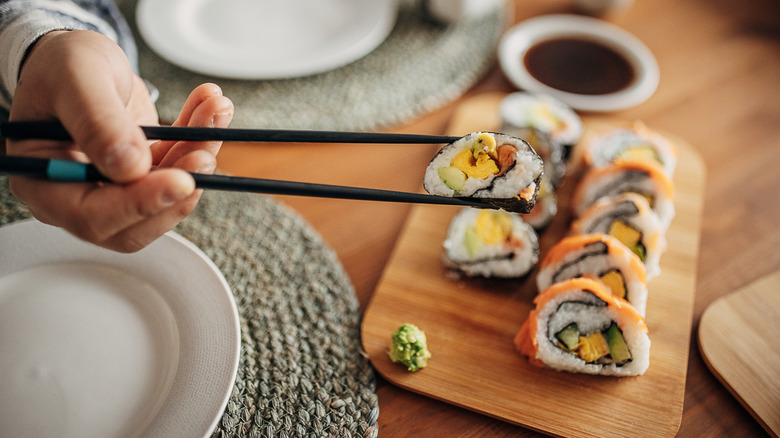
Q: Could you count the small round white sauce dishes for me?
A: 1